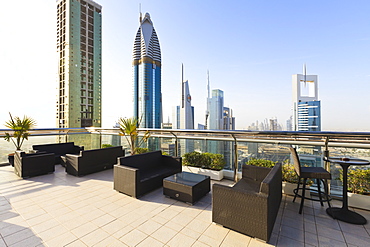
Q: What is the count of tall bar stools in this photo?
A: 1